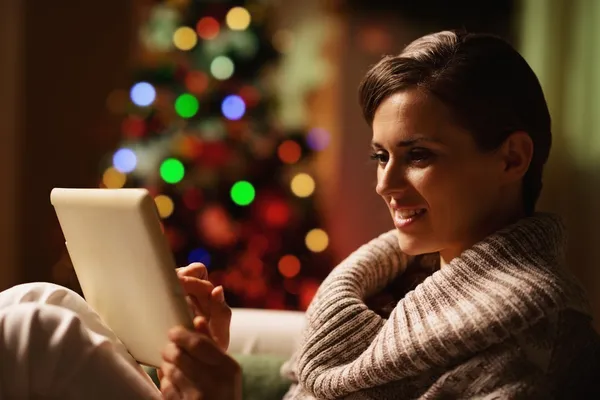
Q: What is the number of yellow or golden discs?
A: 6